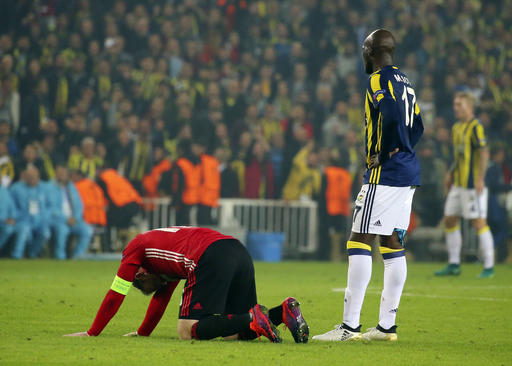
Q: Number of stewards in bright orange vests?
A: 6